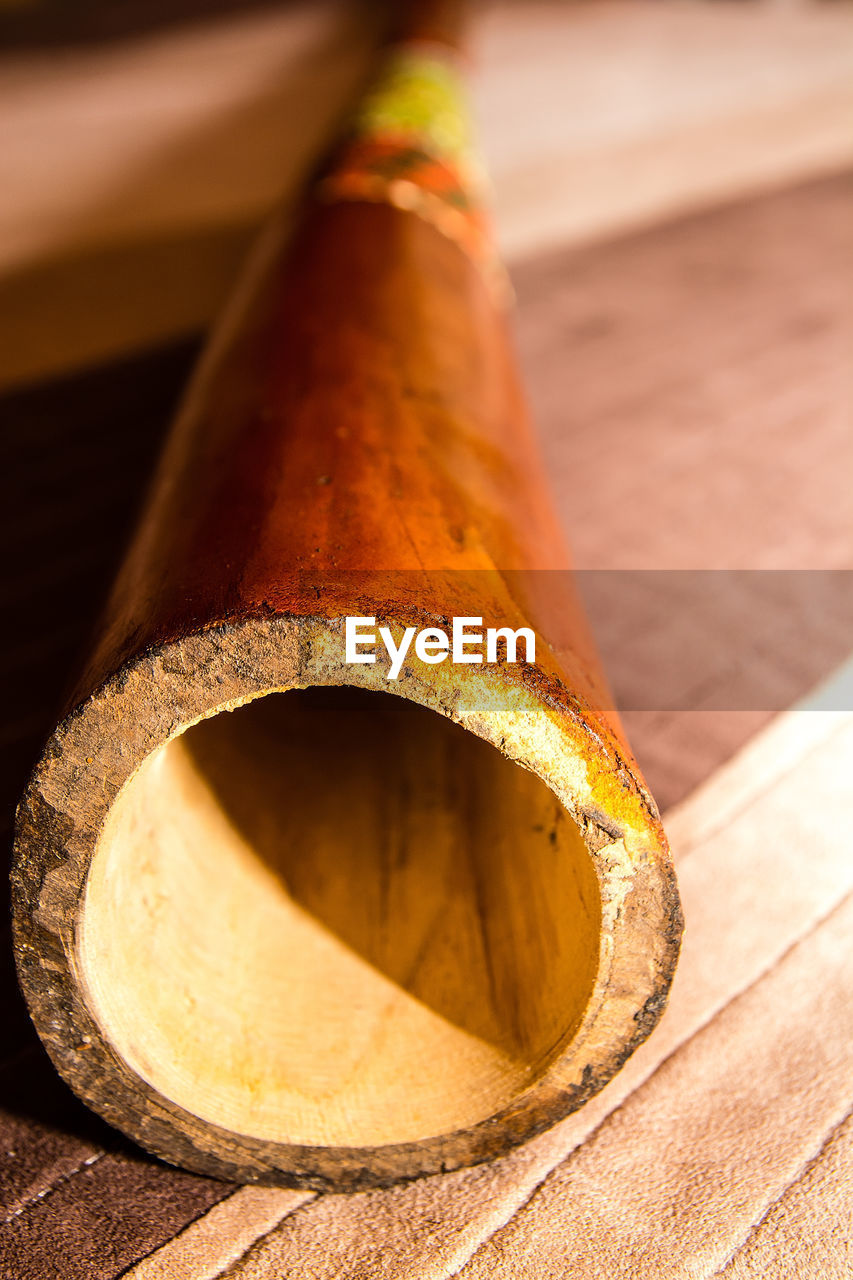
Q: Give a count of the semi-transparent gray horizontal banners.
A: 1